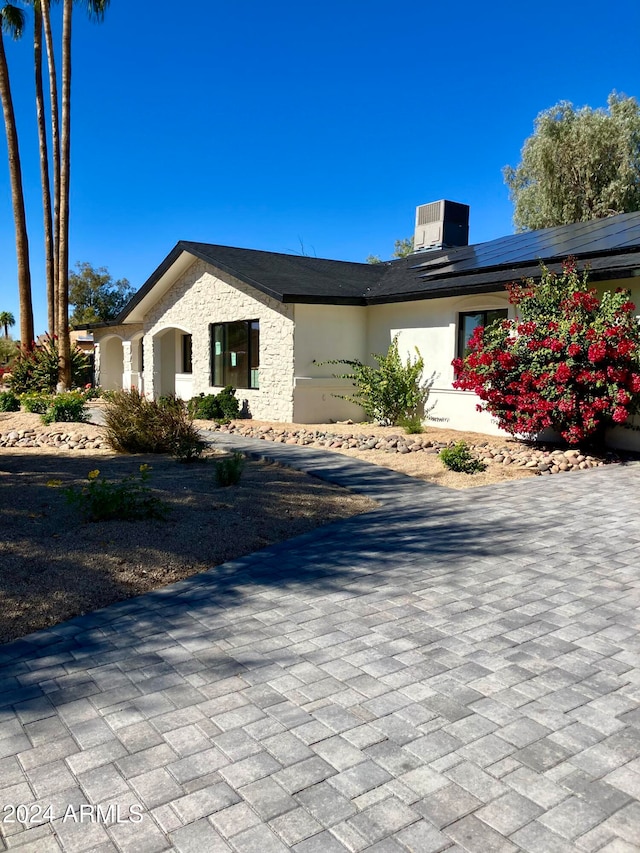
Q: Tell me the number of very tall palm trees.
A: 4